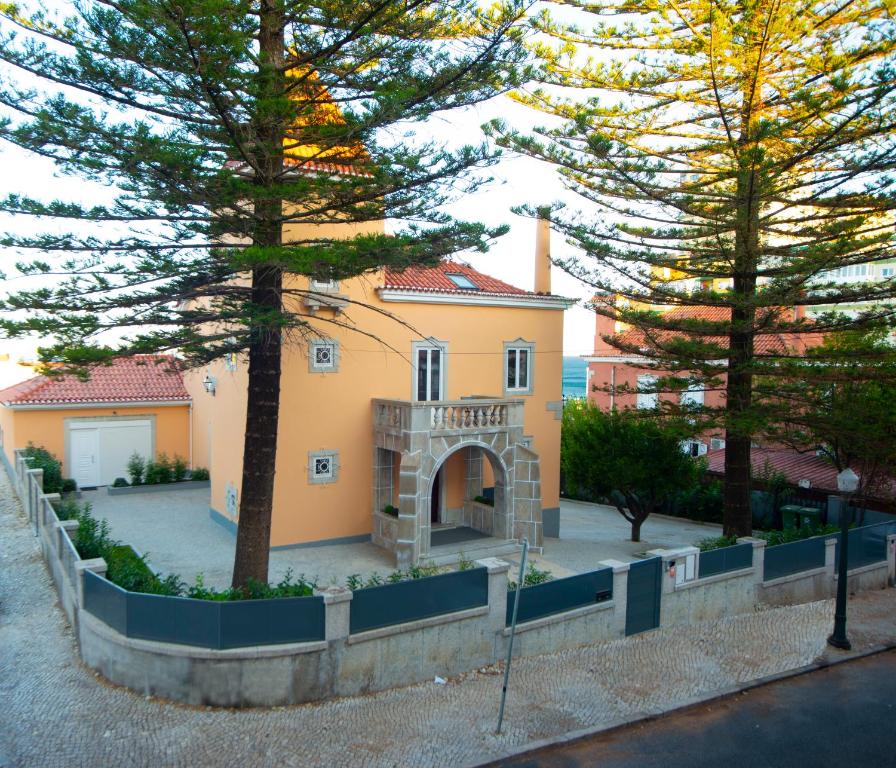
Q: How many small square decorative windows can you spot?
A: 2